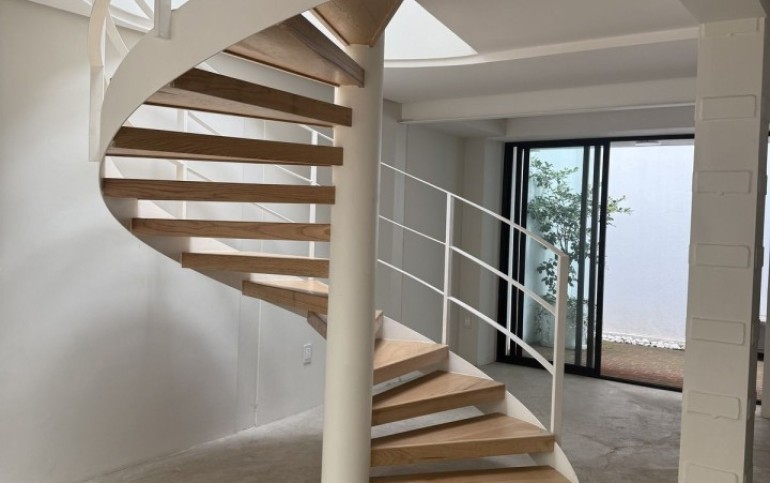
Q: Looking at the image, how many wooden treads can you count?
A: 13